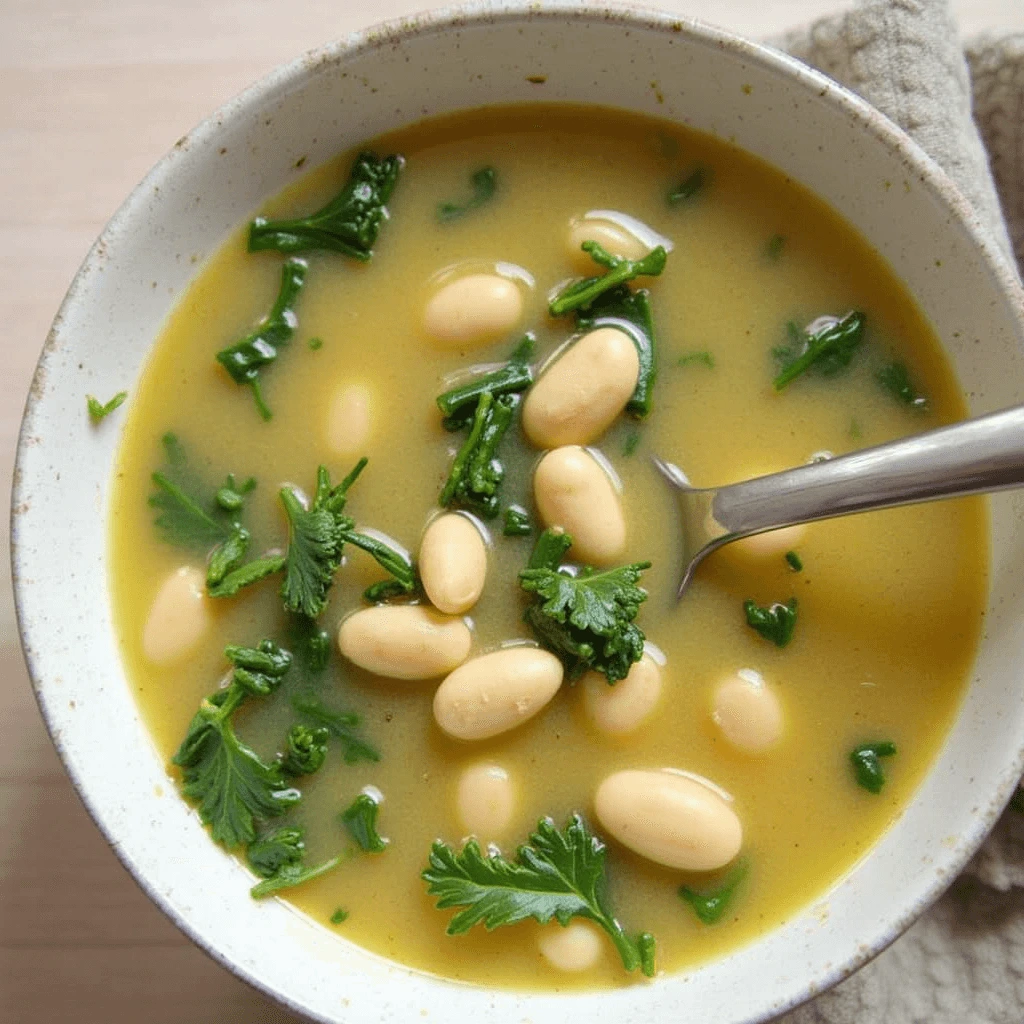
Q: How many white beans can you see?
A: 15